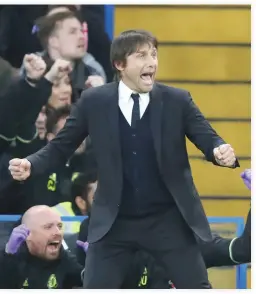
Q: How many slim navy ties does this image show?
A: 1